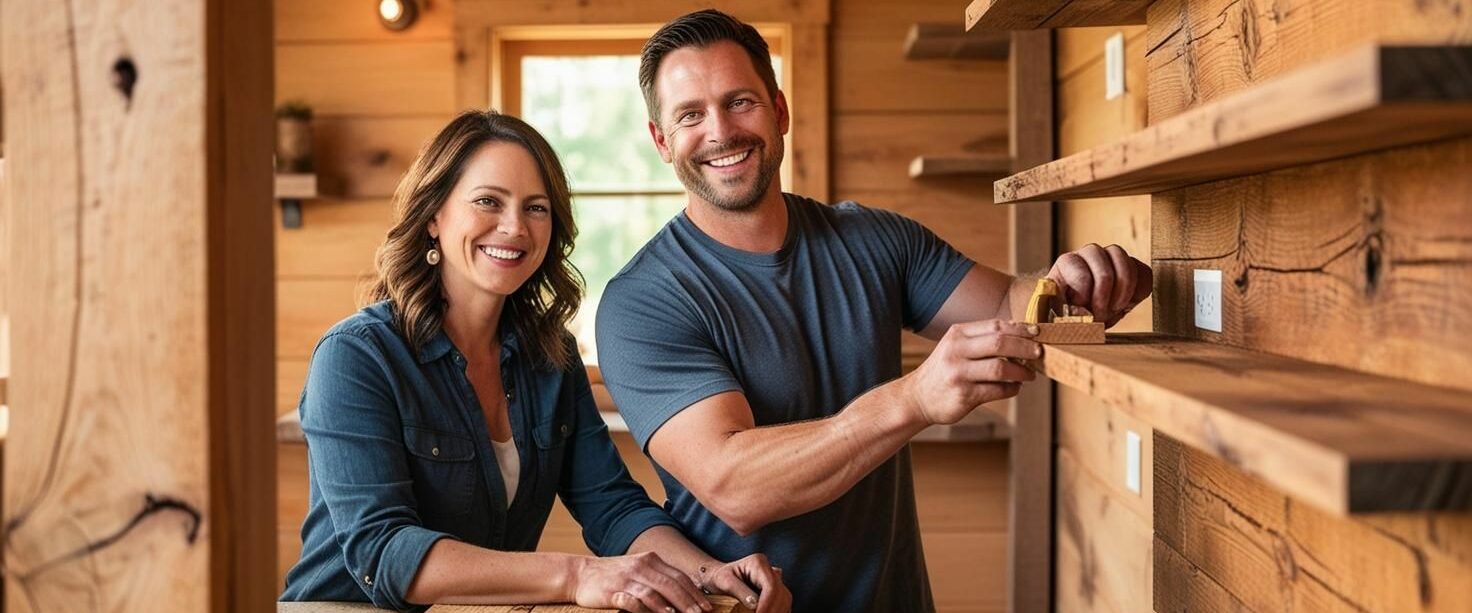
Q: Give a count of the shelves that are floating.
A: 5